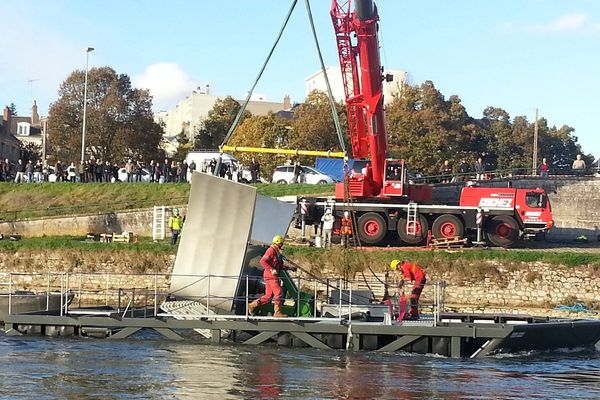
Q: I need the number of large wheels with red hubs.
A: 4